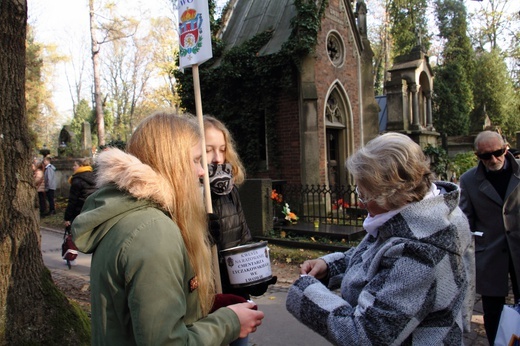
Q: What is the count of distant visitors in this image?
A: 3